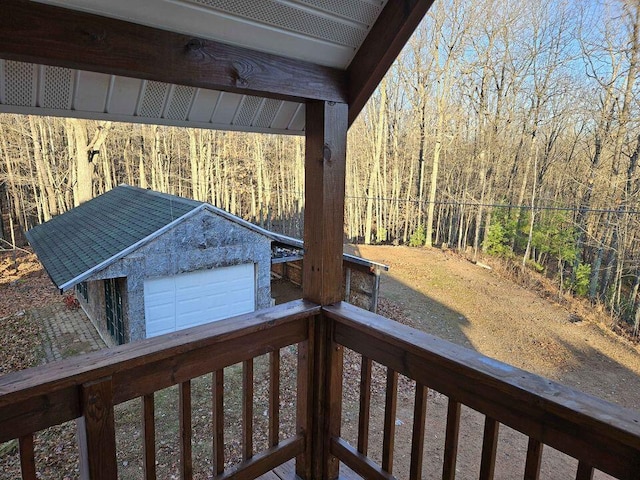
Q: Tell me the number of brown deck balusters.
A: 13